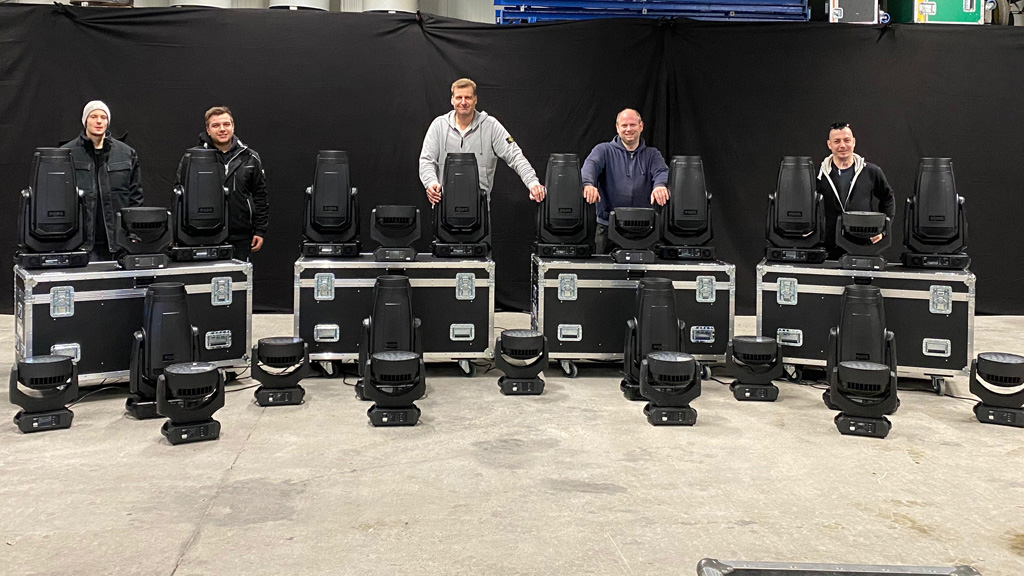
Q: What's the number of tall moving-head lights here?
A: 12